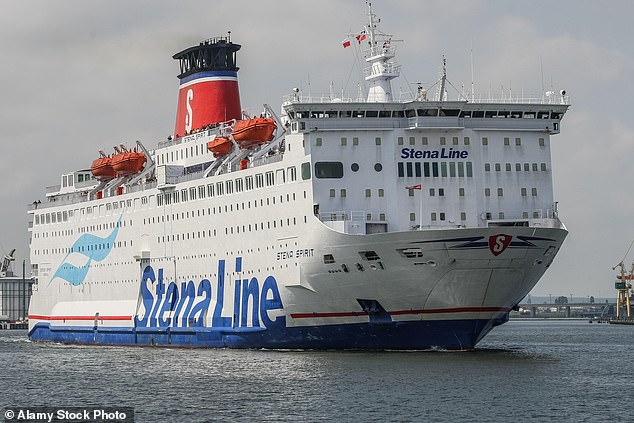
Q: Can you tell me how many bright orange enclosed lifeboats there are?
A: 4